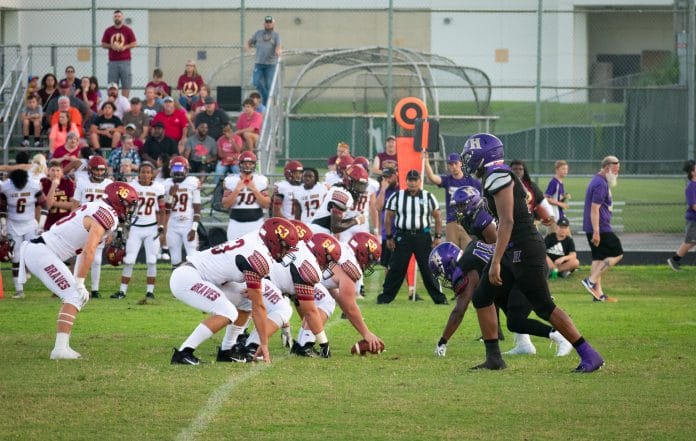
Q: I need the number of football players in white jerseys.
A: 15